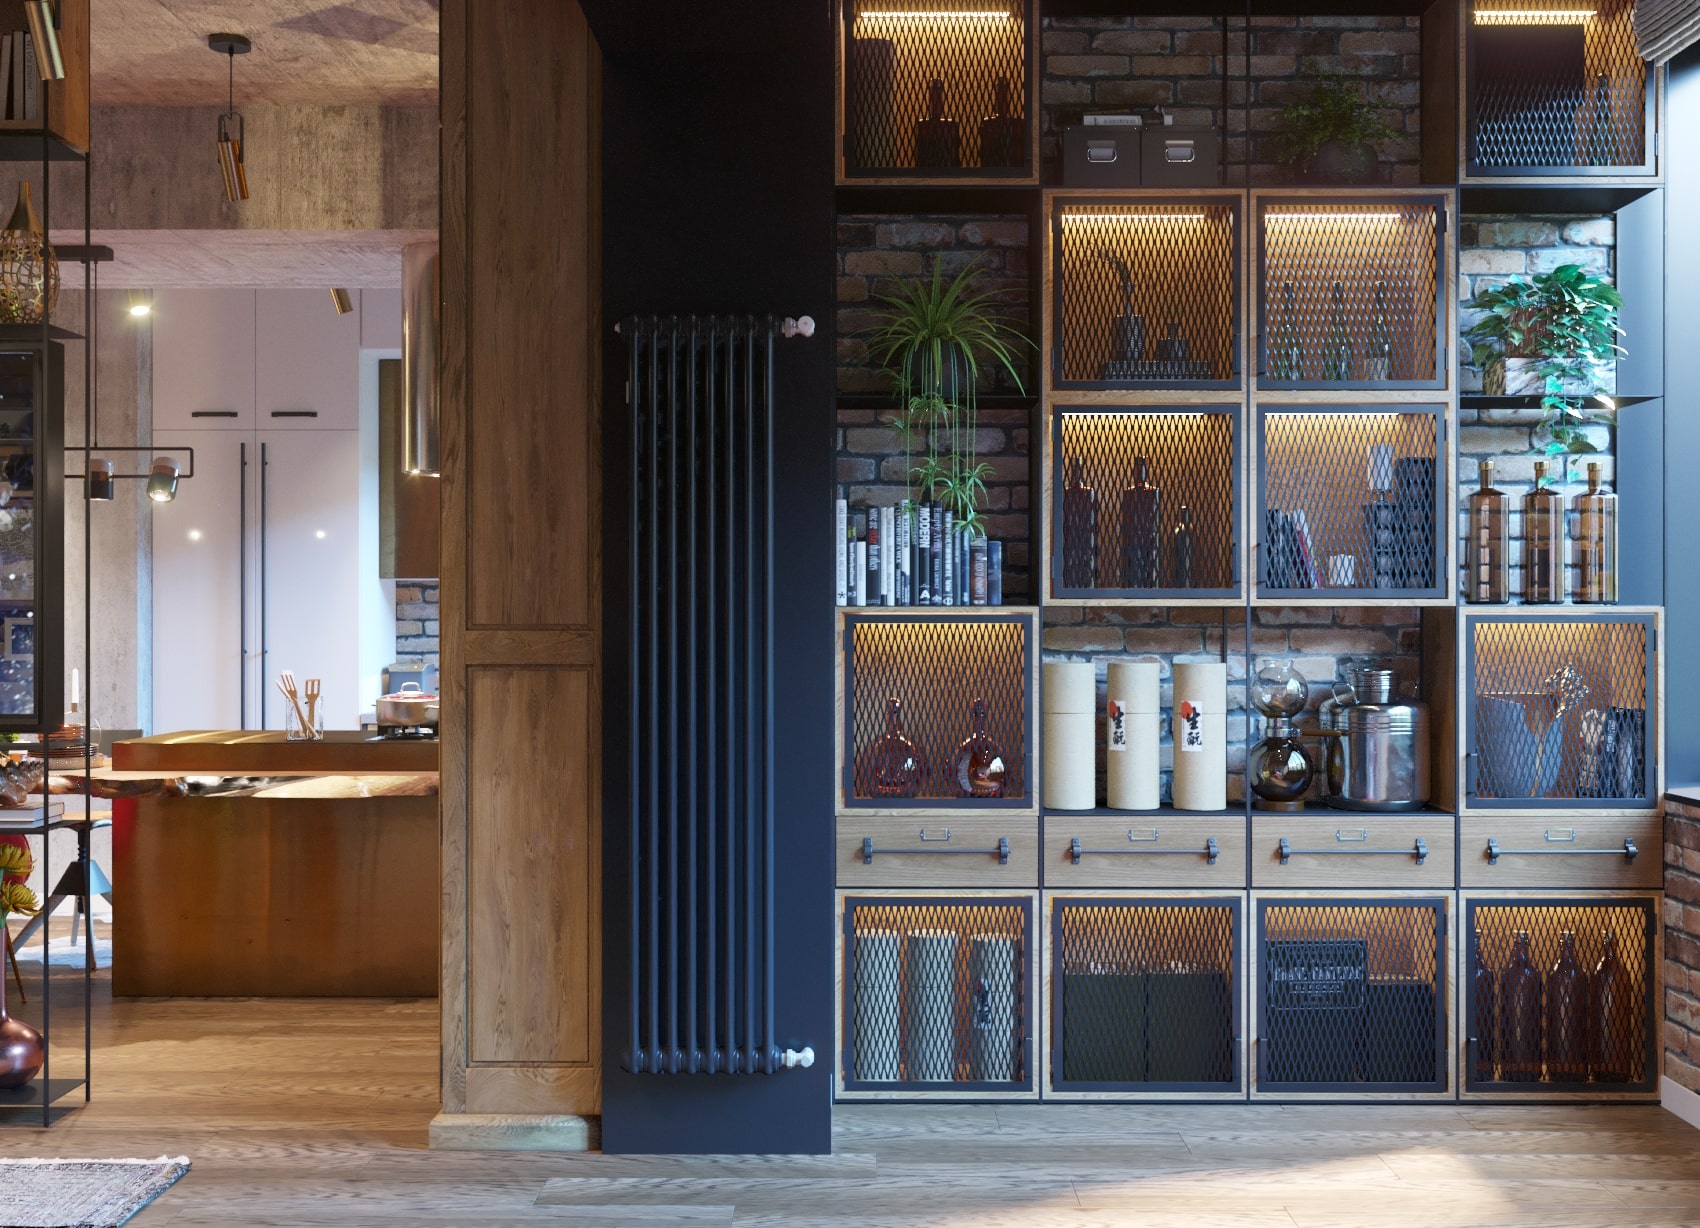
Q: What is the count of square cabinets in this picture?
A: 12